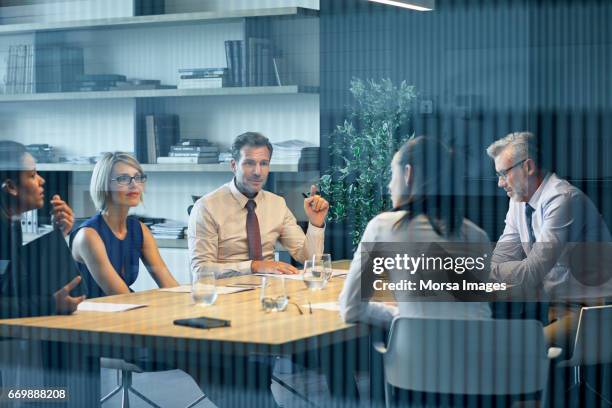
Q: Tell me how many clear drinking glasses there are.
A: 4